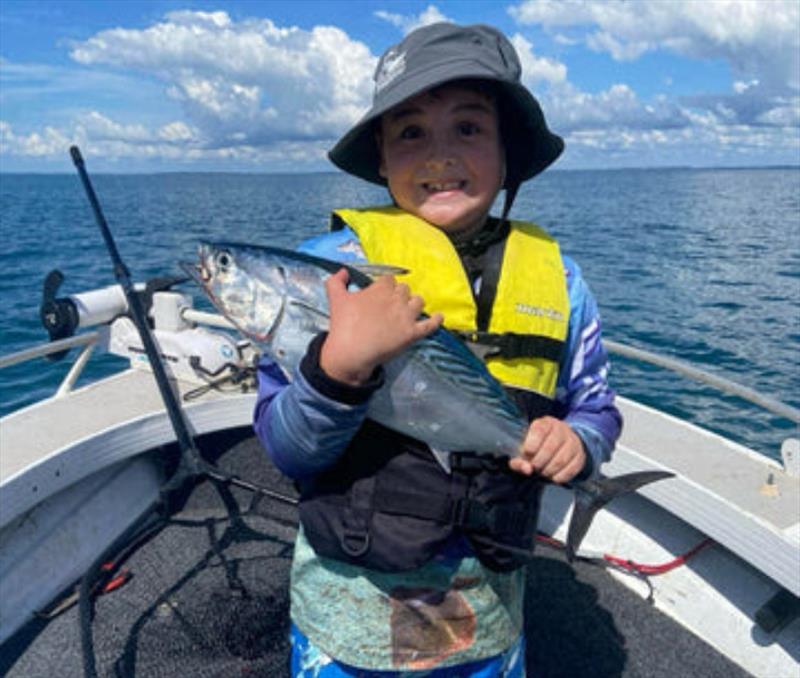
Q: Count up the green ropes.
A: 0